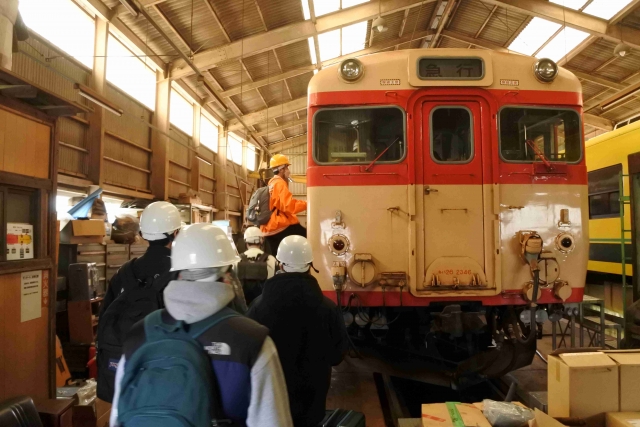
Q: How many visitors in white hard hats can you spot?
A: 4